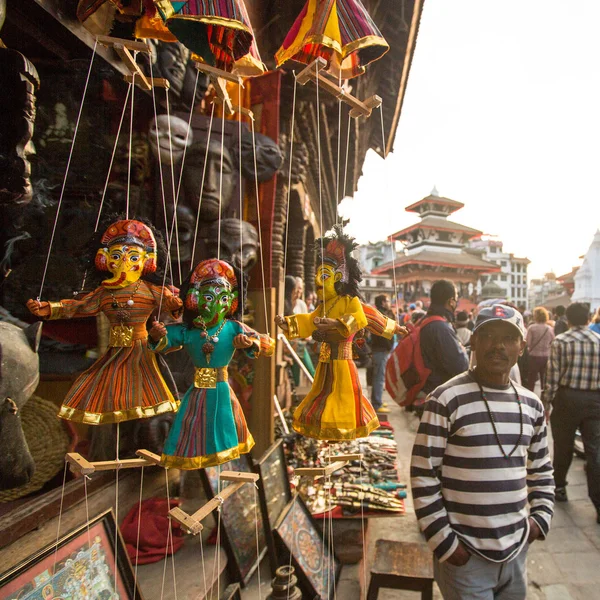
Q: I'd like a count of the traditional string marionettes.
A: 3